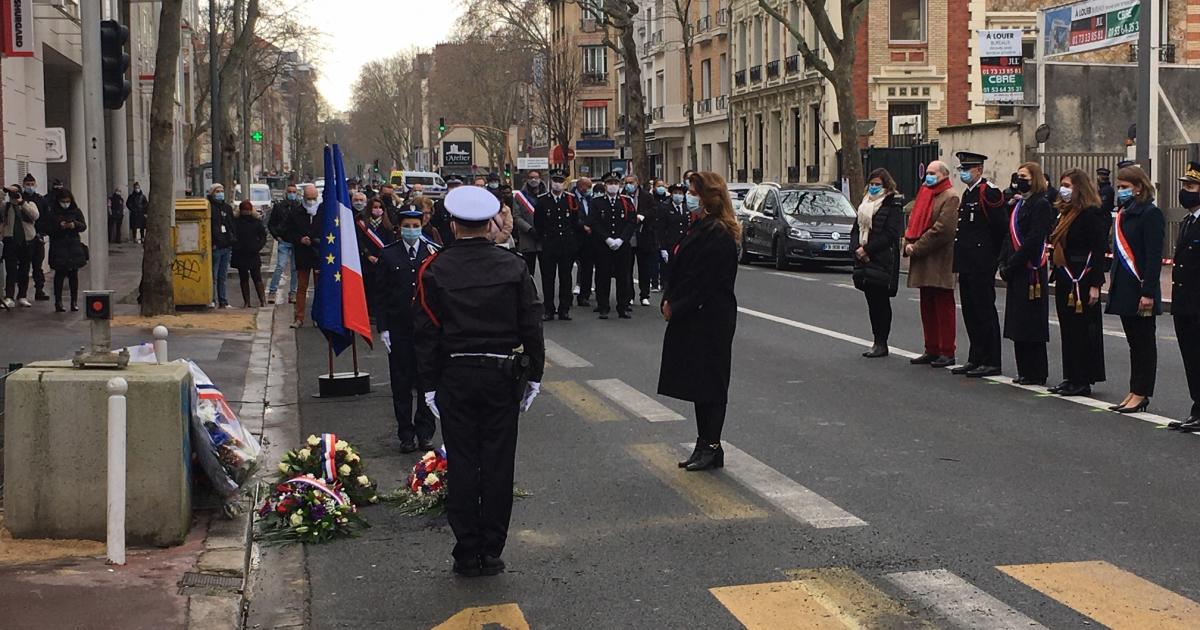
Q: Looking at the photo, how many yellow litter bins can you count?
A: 1